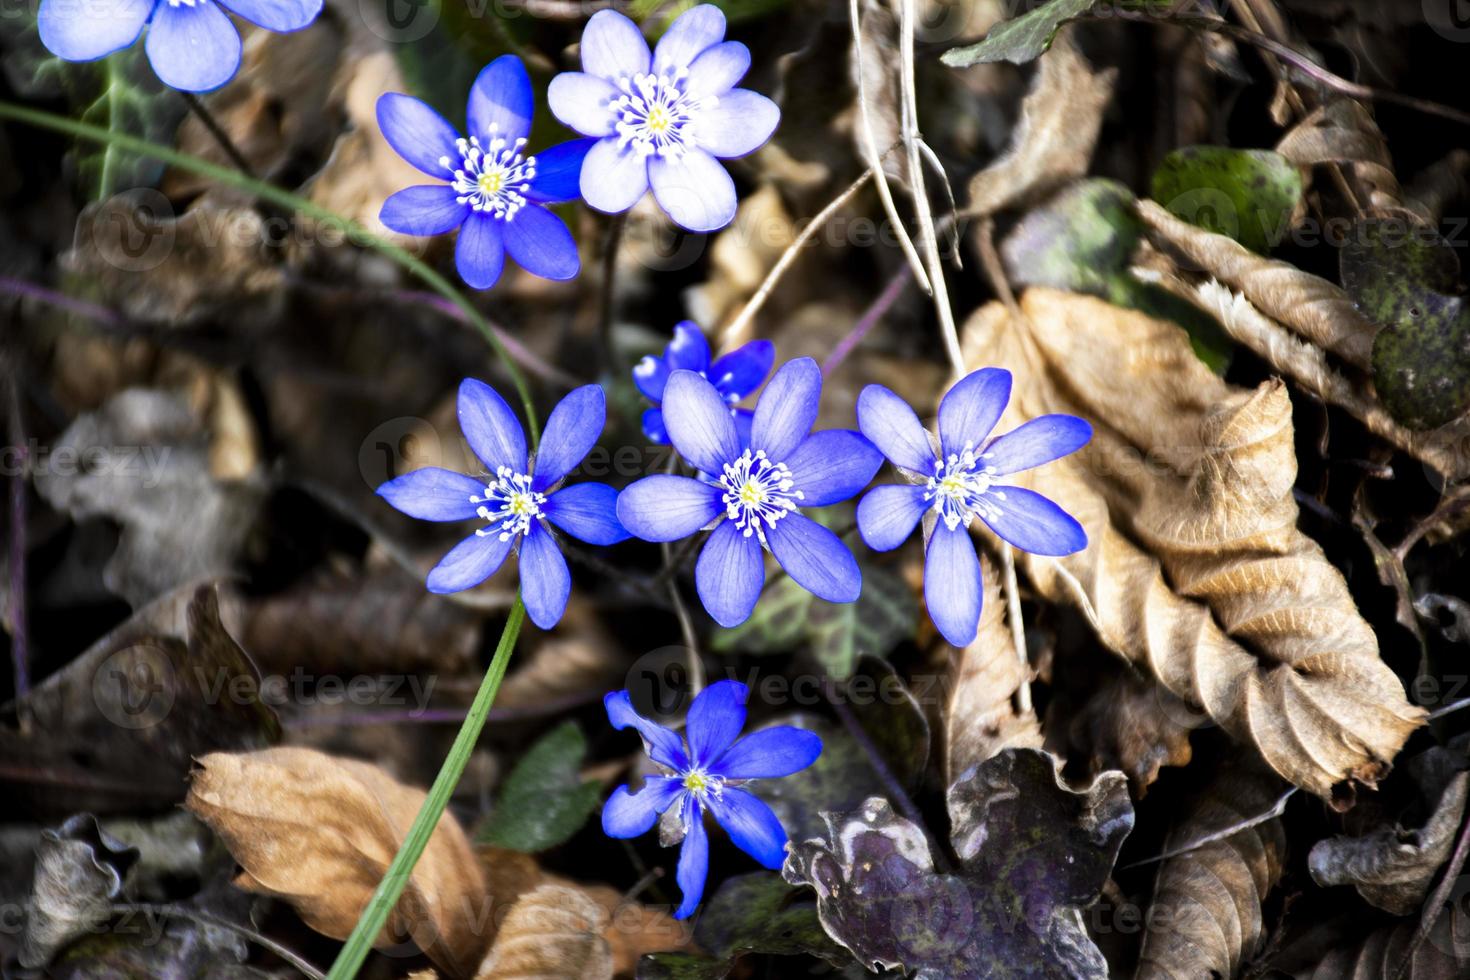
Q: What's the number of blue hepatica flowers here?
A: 8